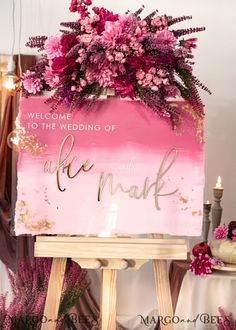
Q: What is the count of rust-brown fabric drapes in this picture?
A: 1